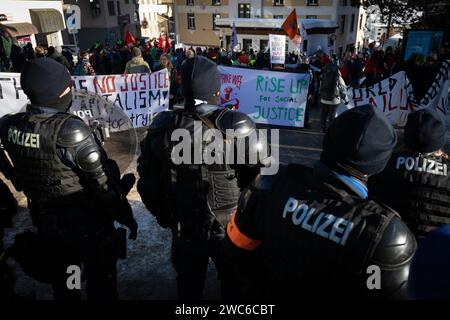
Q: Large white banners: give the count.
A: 3